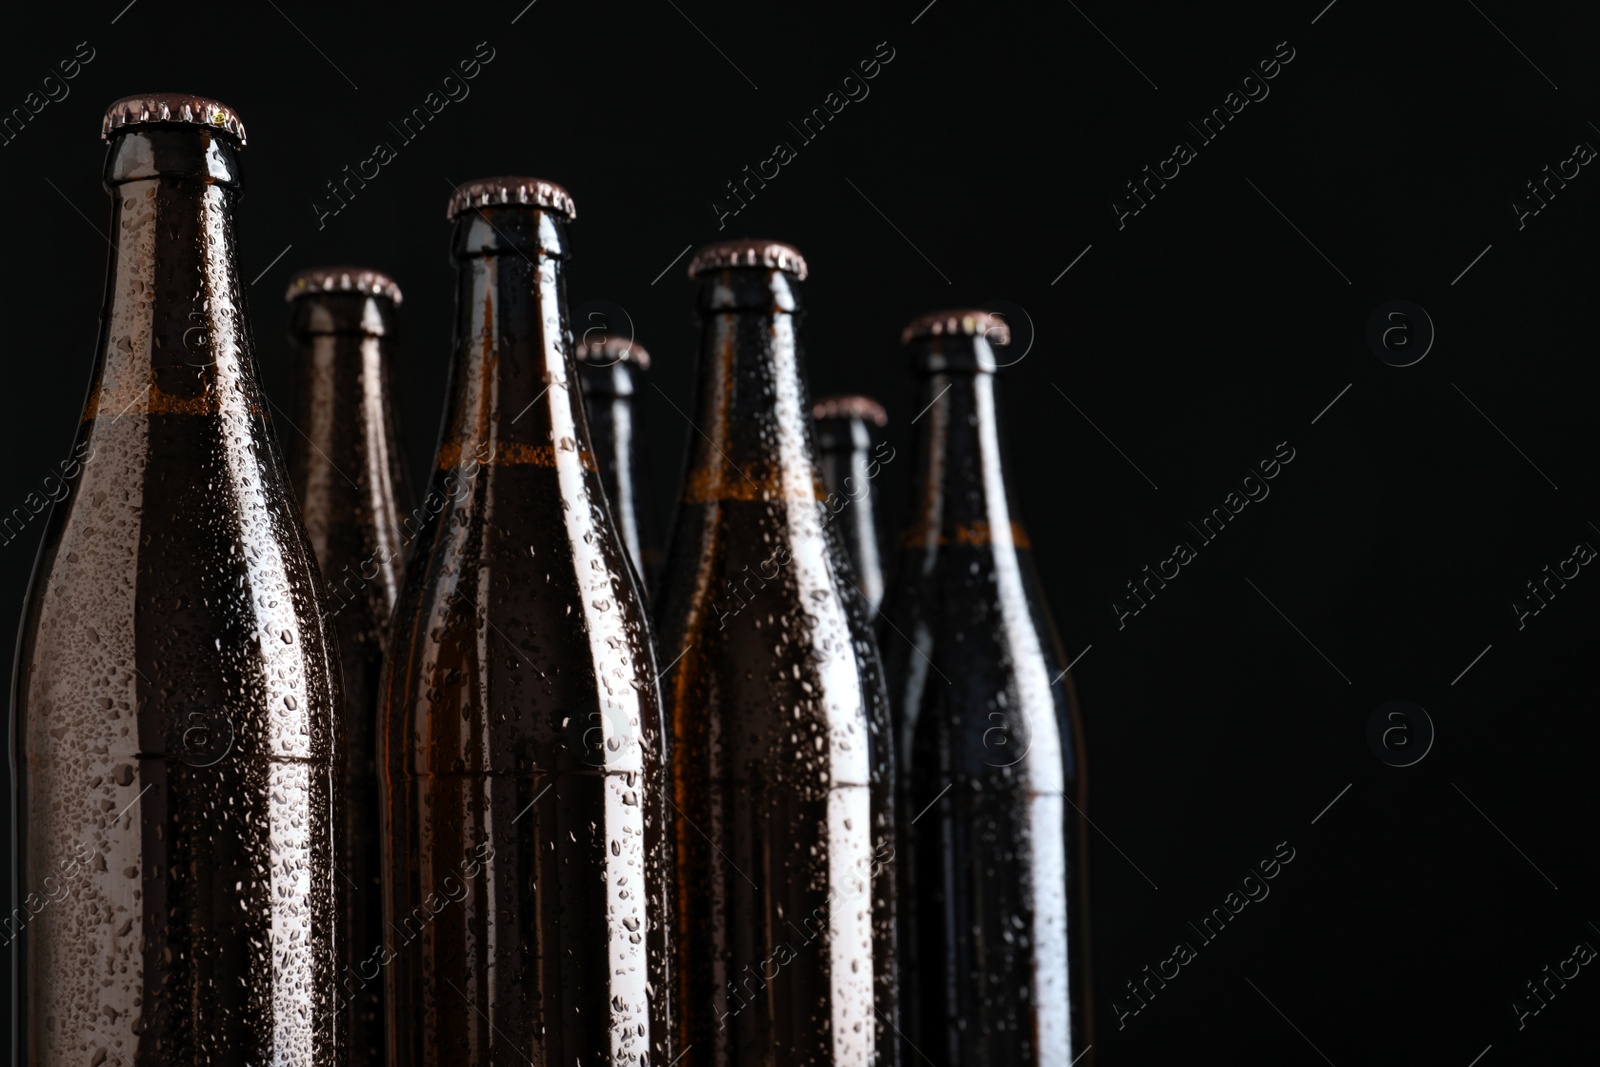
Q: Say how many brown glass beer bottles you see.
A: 7